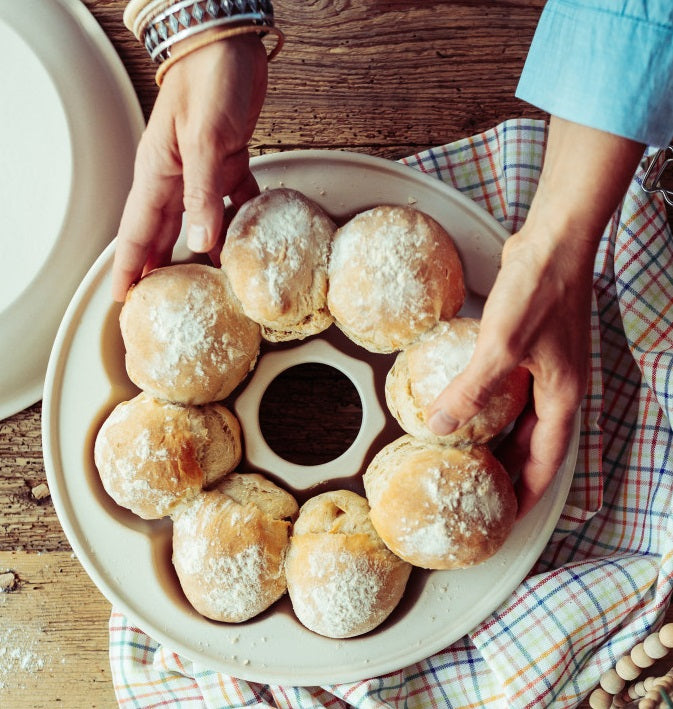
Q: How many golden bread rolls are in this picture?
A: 8